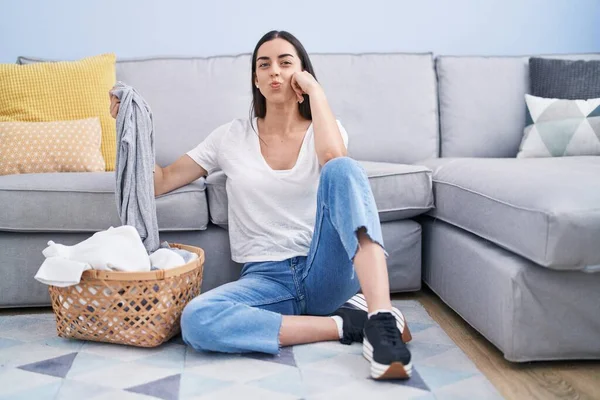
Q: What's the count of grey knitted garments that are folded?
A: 0